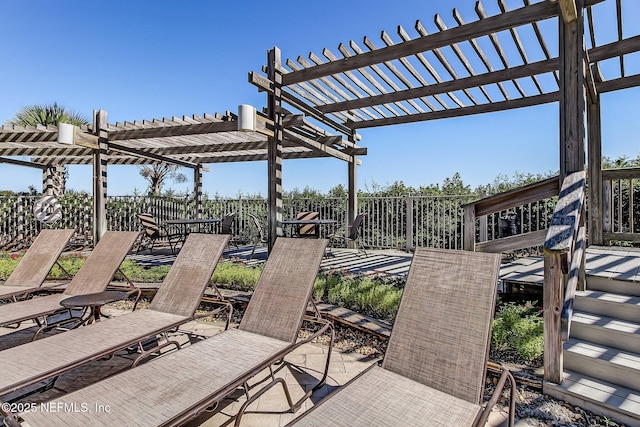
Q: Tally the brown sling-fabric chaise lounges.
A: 5